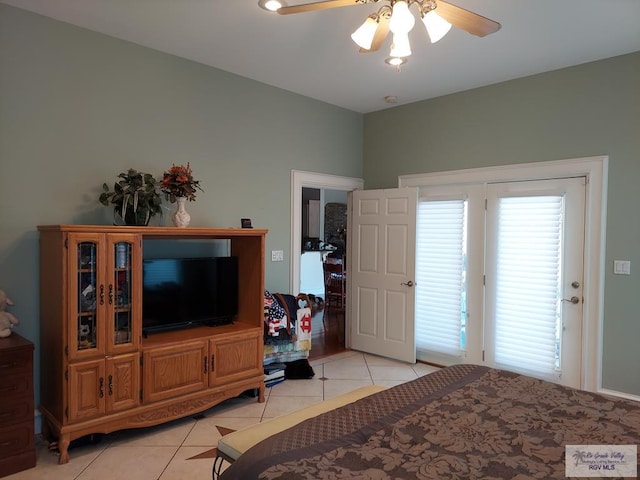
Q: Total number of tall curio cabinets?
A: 1